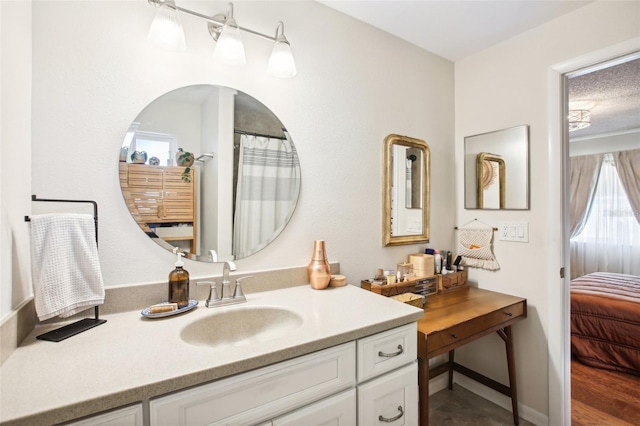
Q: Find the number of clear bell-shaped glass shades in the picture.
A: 3